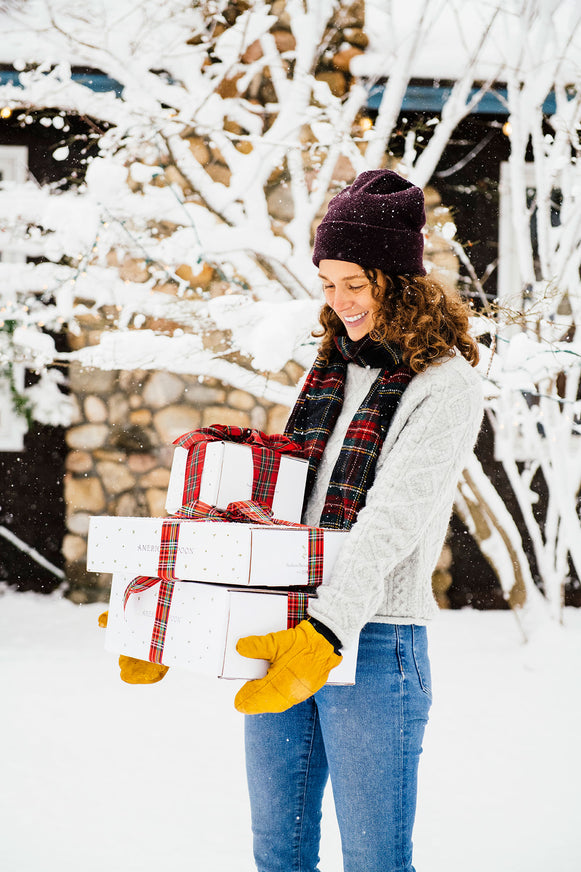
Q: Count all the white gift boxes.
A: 3